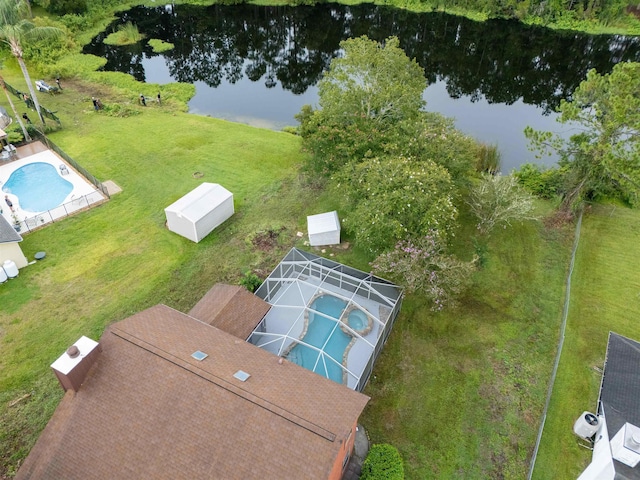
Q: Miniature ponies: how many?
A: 0